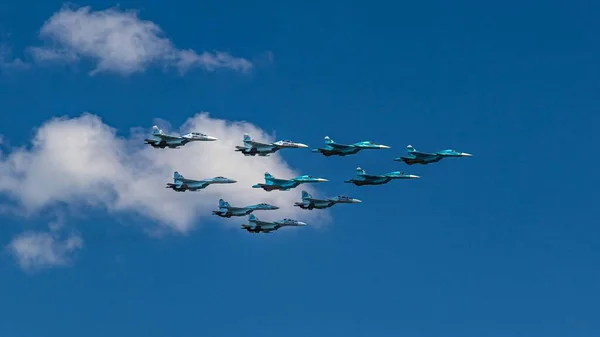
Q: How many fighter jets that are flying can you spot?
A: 10